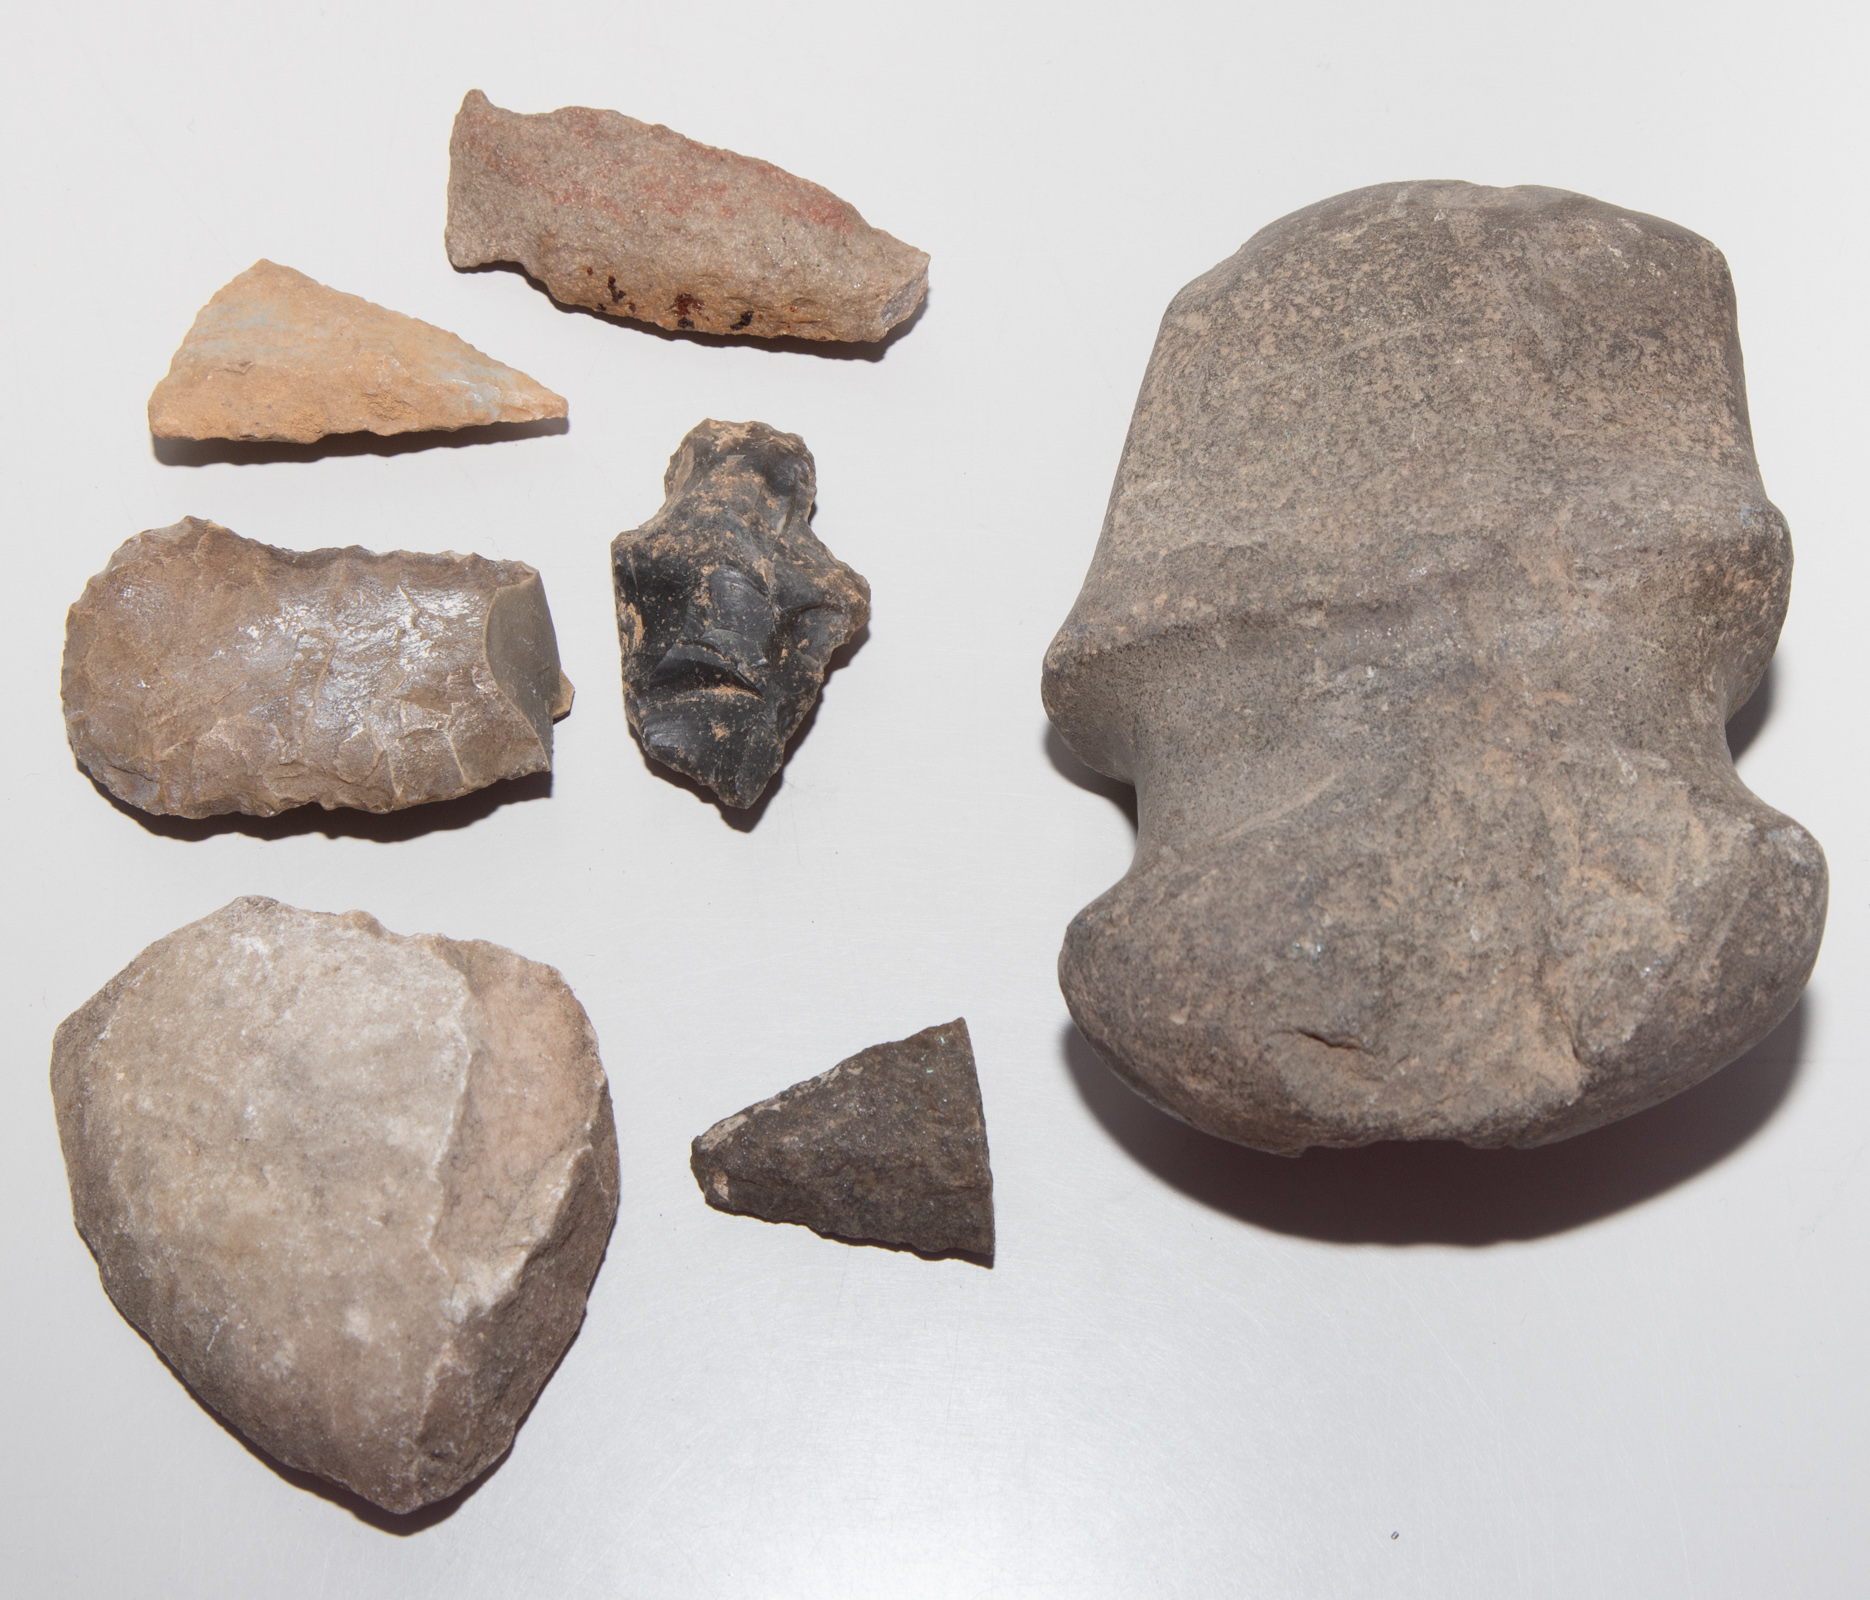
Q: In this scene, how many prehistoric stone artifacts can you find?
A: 7